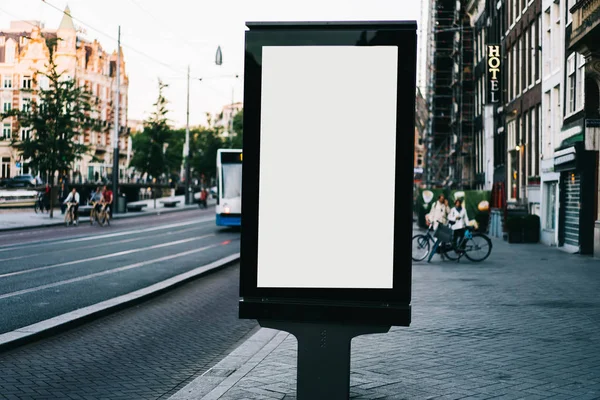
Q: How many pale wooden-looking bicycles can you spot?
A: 3